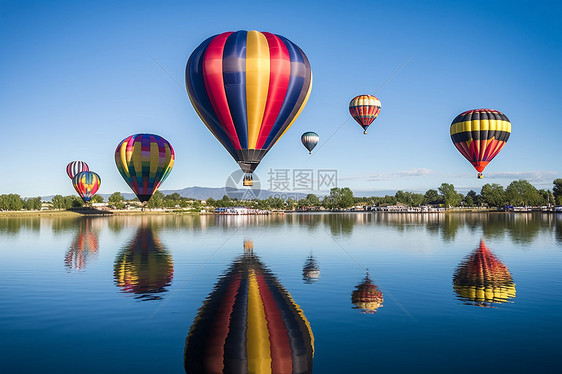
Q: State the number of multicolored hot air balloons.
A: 7